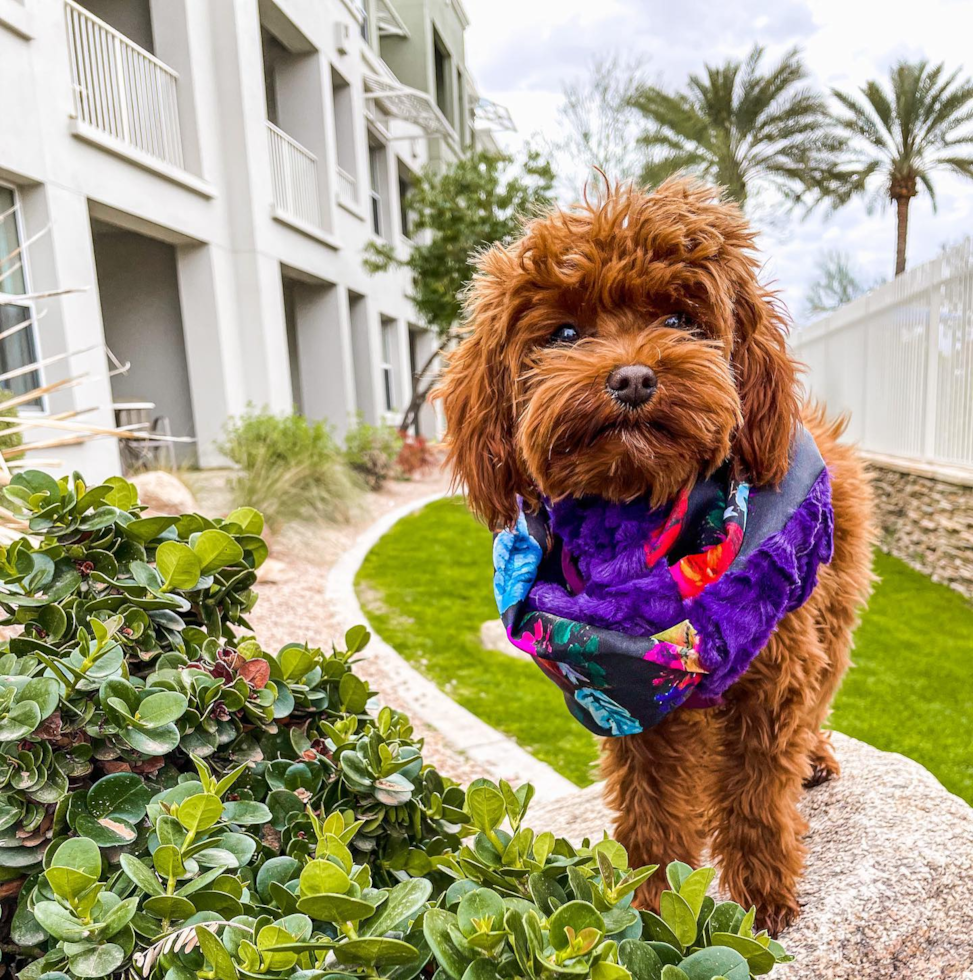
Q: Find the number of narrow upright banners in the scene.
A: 0